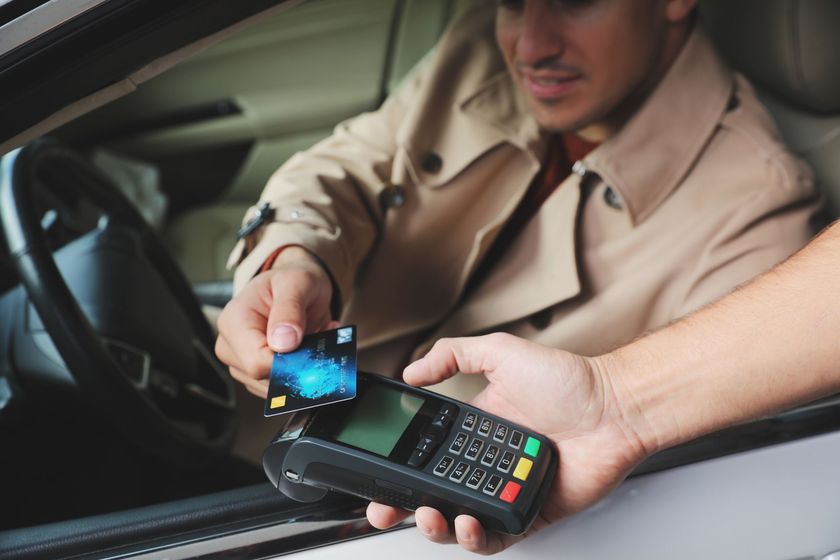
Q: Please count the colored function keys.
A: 3